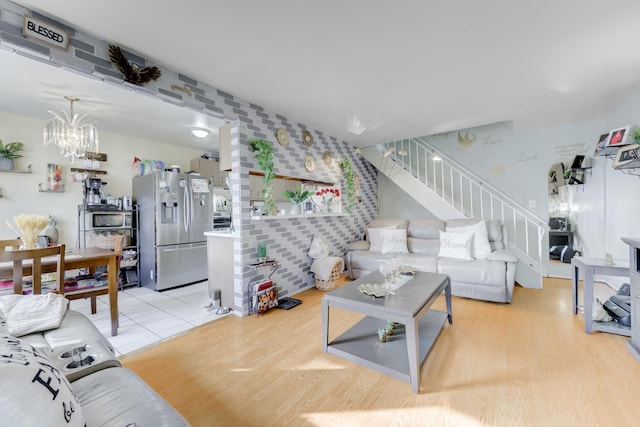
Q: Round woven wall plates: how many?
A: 4